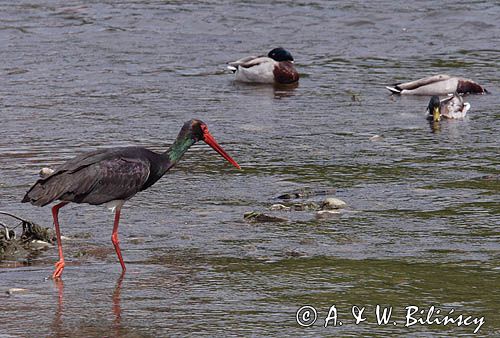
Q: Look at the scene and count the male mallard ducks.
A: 3